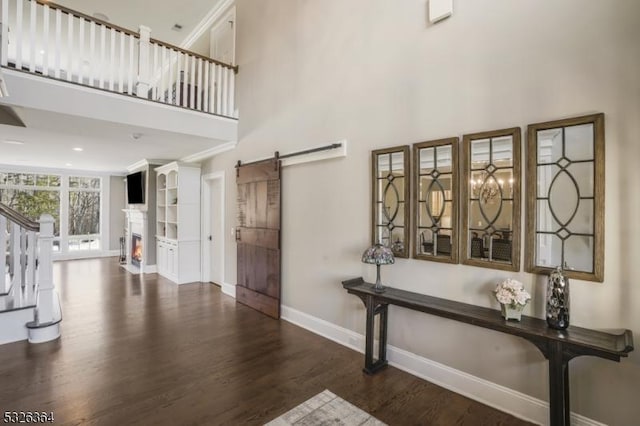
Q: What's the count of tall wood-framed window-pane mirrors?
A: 4